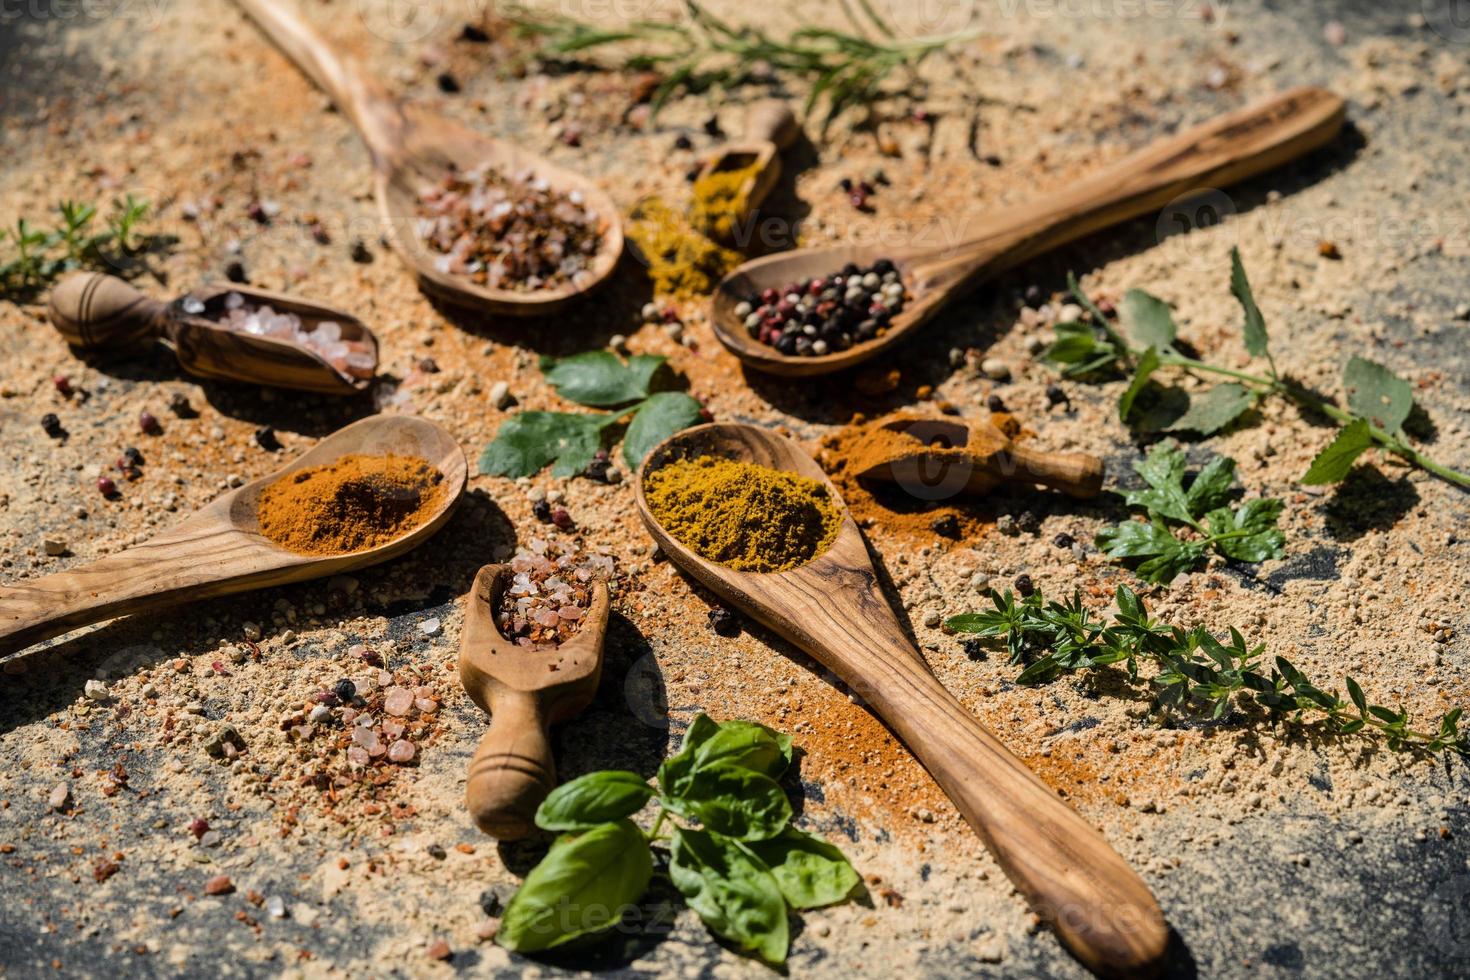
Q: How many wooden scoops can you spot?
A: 4